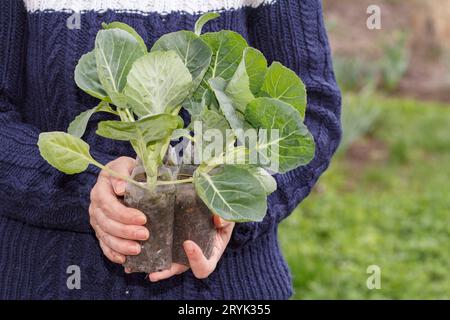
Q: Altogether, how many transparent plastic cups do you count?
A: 2